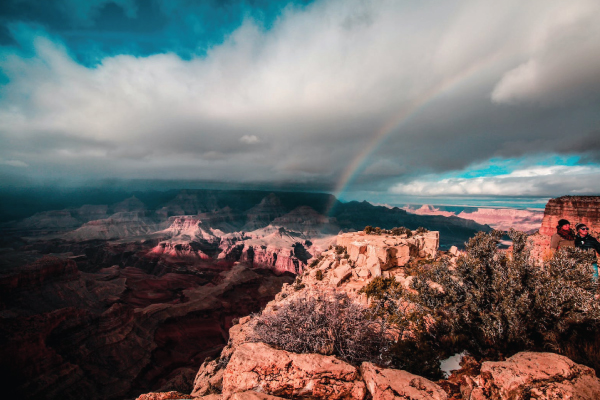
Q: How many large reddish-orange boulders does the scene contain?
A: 3